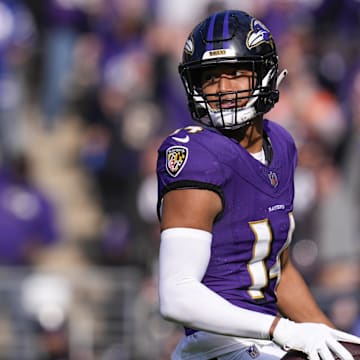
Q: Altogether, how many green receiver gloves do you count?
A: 0